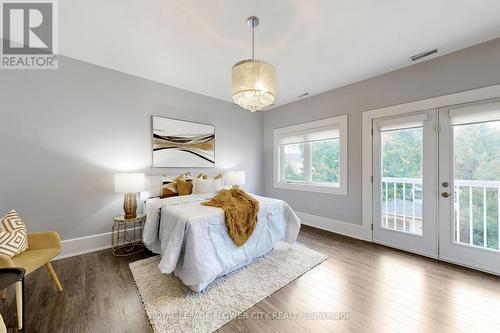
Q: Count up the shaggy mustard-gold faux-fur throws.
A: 1